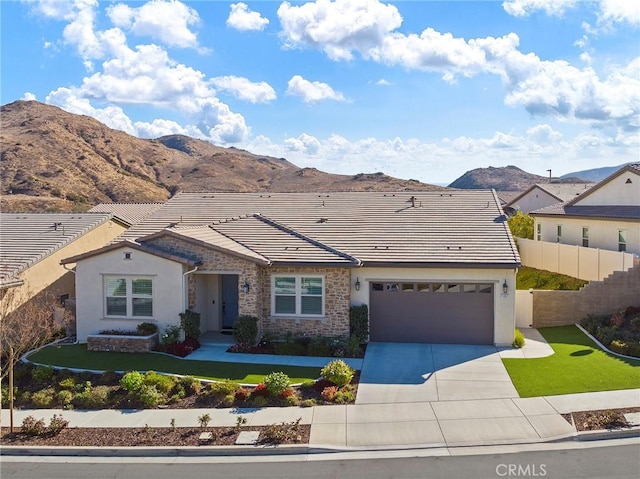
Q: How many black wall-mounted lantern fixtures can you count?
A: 3